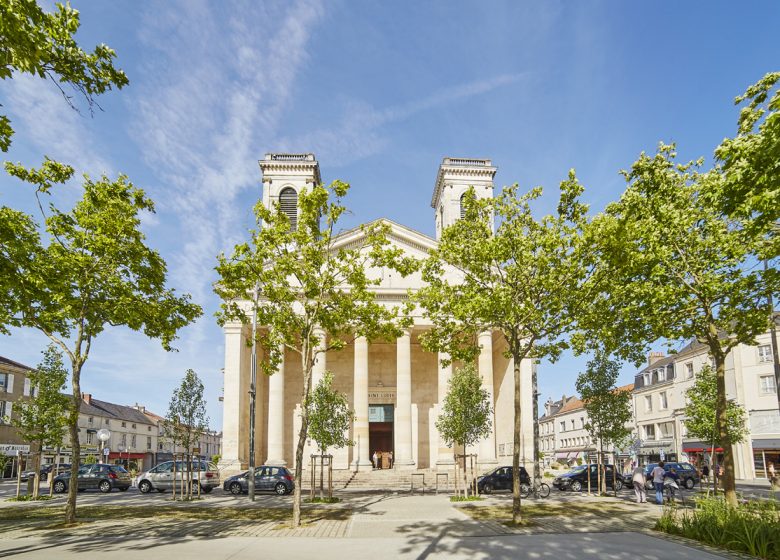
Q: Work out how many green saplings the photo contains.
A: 6